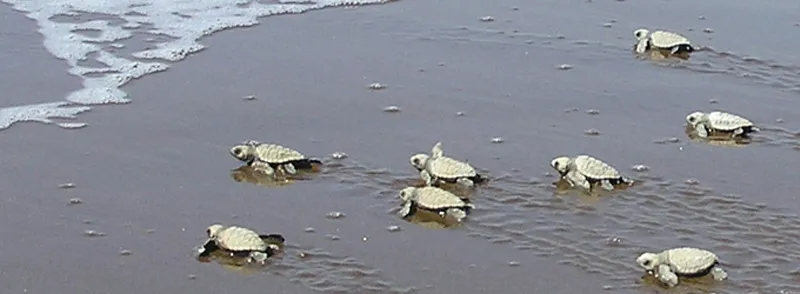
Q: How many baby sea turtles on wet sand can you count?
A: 8